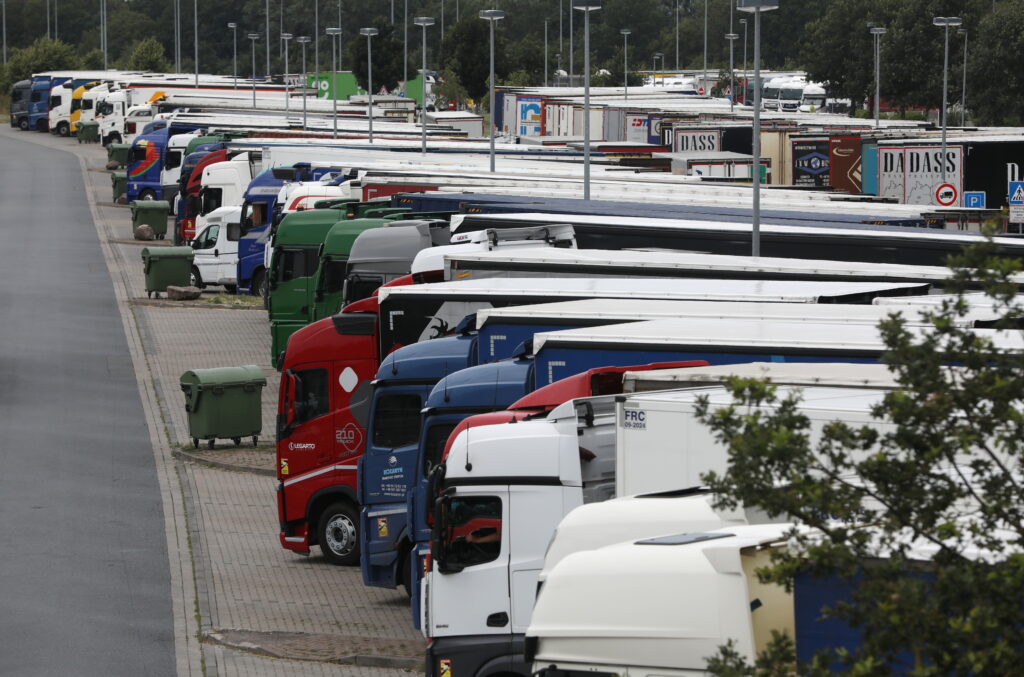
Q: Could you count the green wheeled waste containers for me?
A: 6